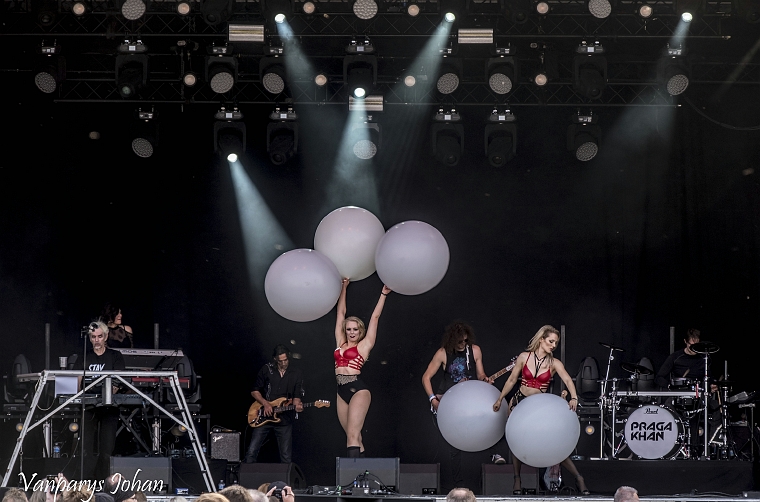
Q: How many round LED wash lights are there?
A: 12